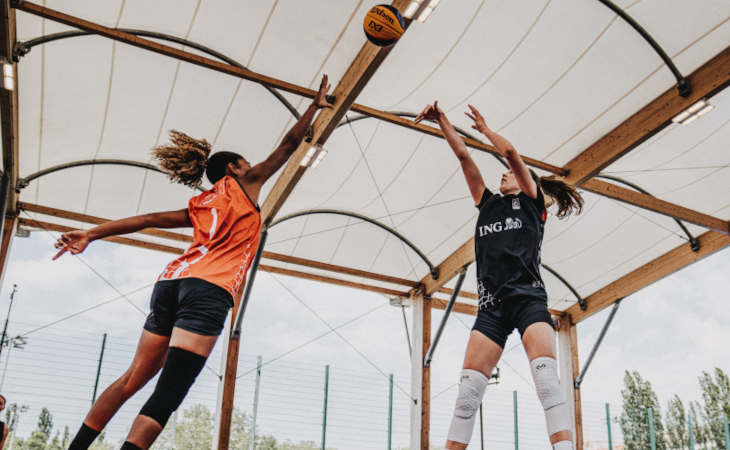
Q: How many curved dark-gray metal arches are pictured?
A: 7